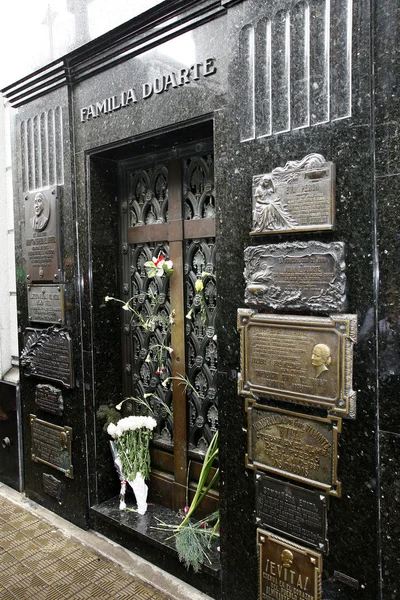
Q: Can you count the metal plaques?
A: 12